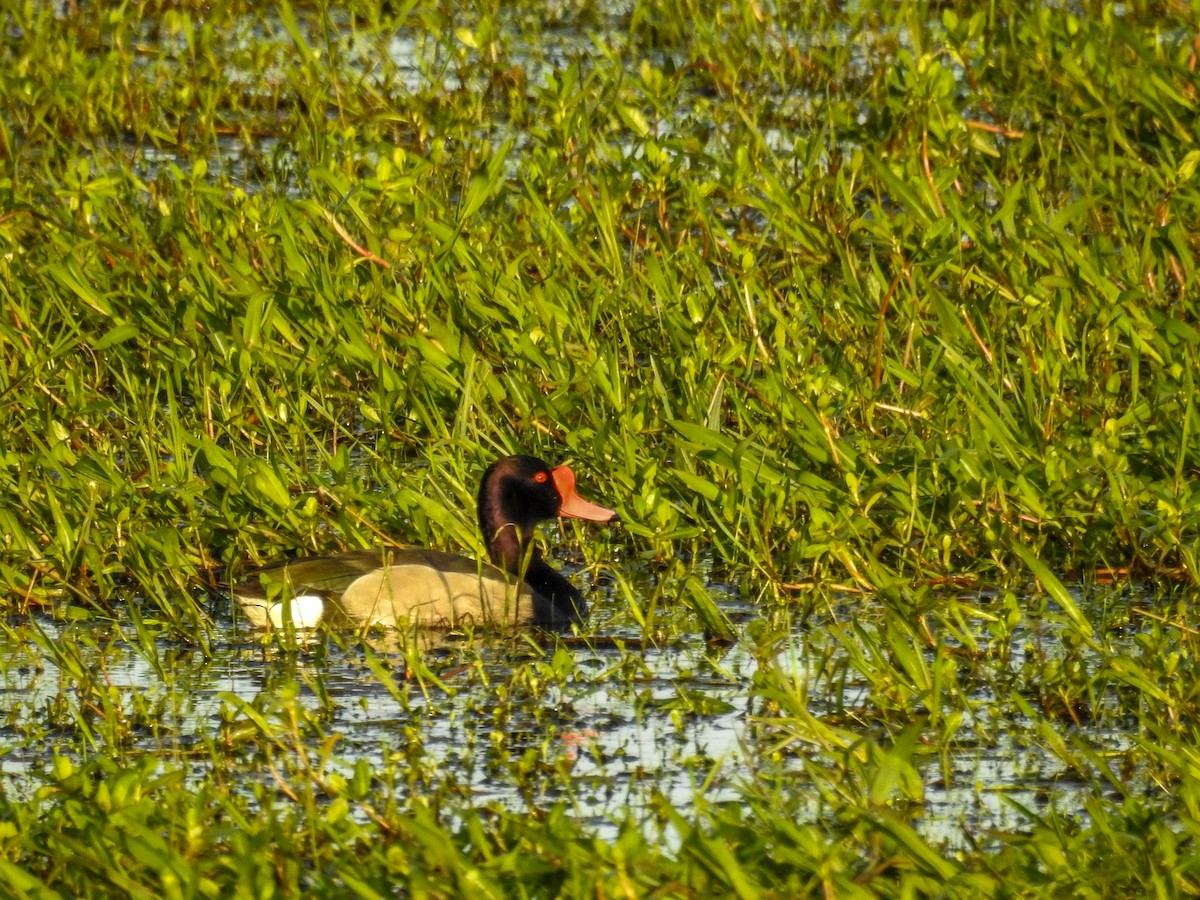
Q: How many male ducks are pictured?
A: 1